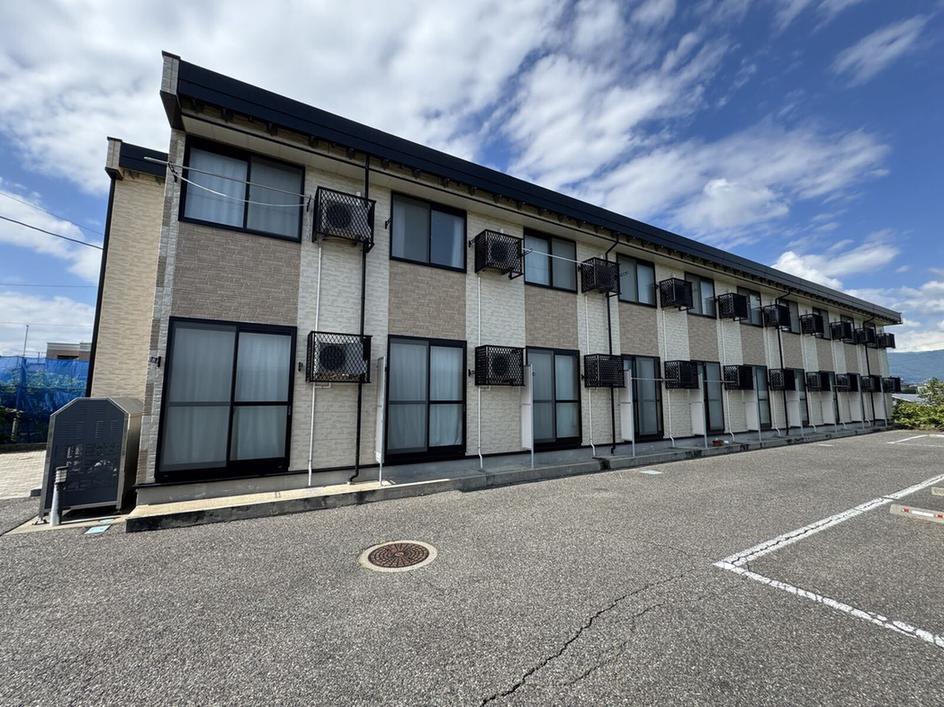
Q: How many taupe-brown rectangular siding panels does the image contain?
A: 10